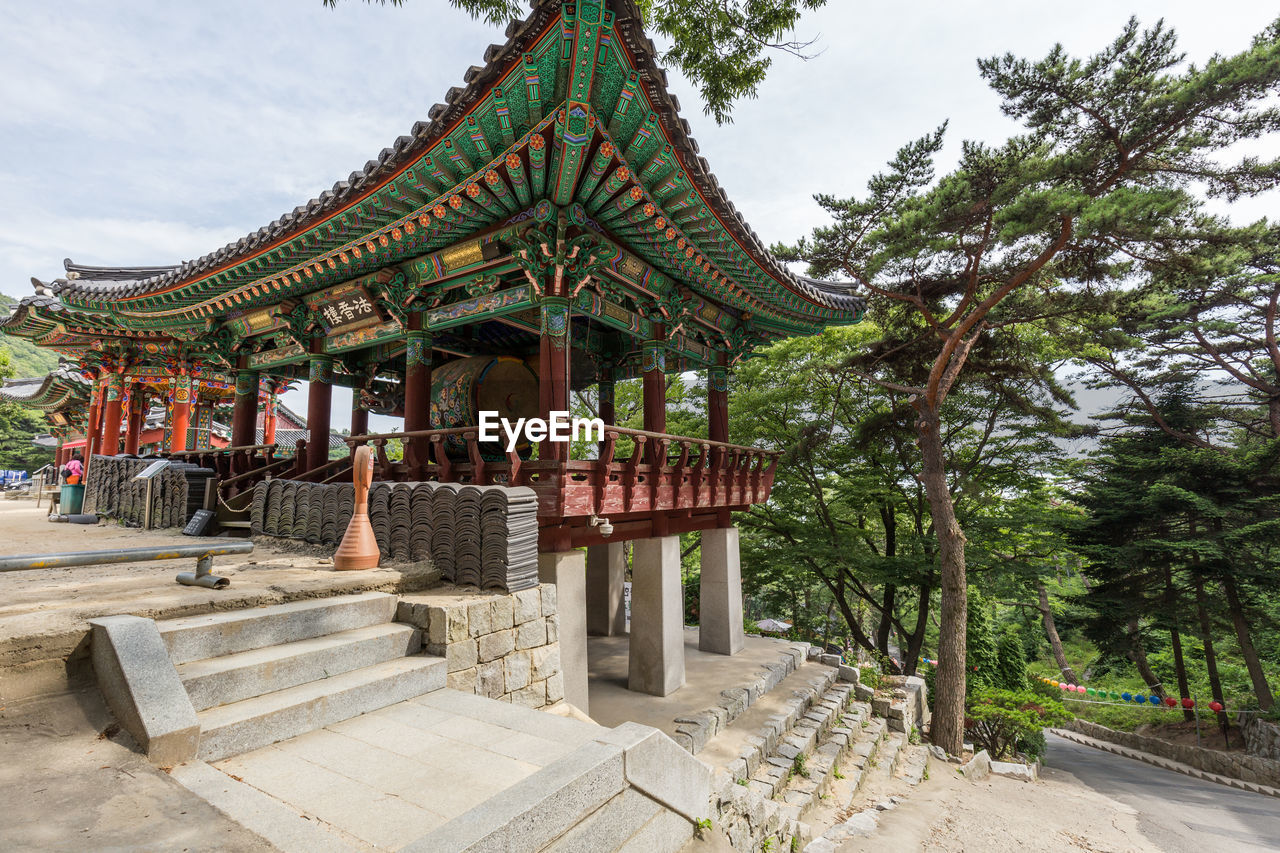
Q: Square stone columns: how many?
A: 4